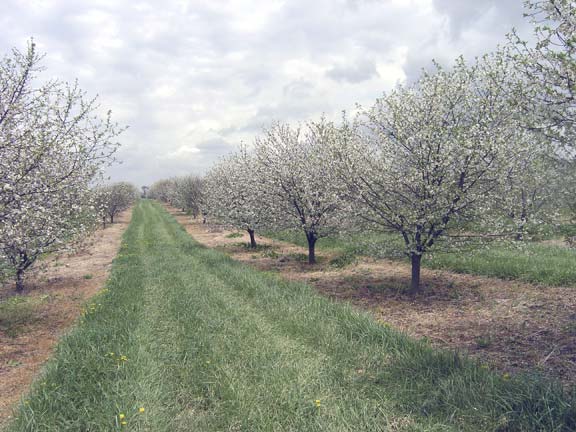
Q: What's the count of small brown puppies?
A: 0